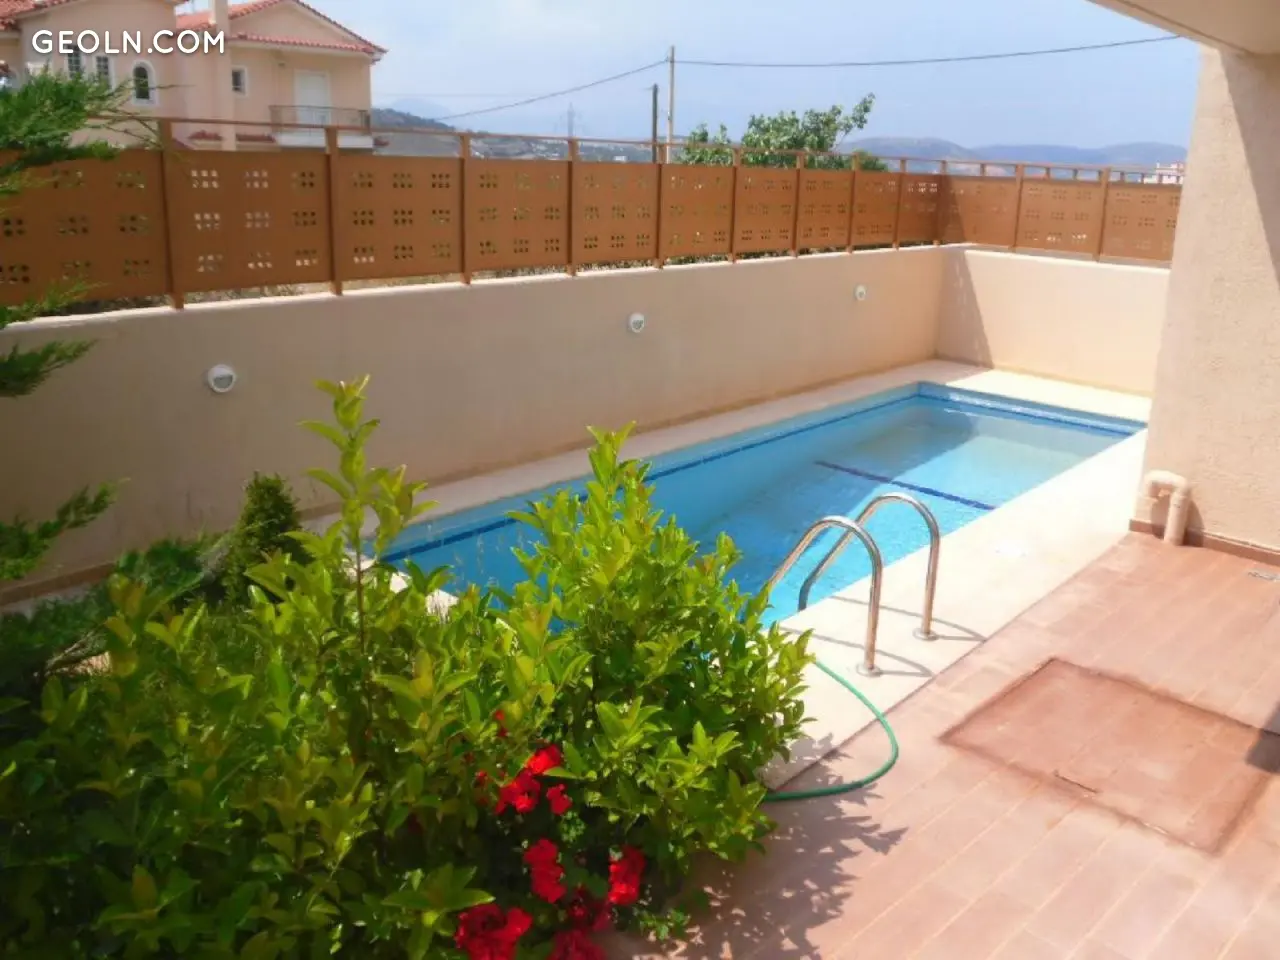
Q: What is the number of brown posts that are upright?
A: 12